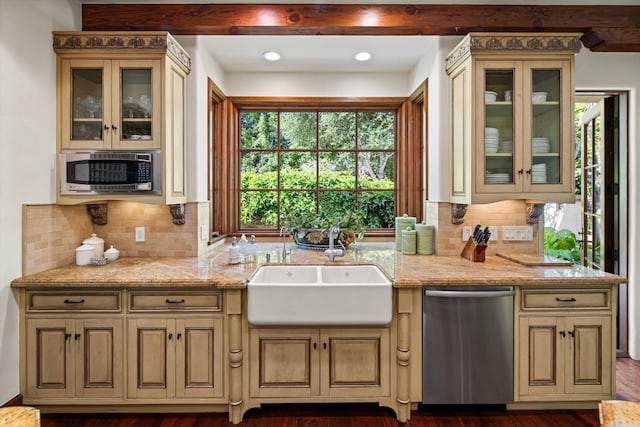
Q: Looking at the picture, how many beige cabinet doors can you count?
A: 12